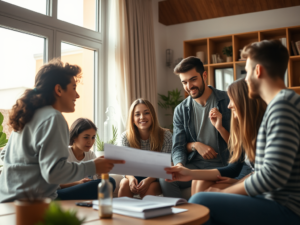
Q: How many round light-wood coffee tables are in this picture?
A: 1